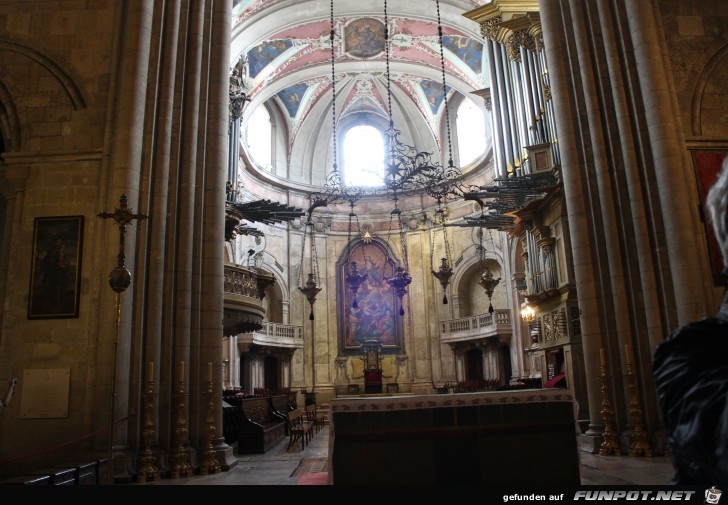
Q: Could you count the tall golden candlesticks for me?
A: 5